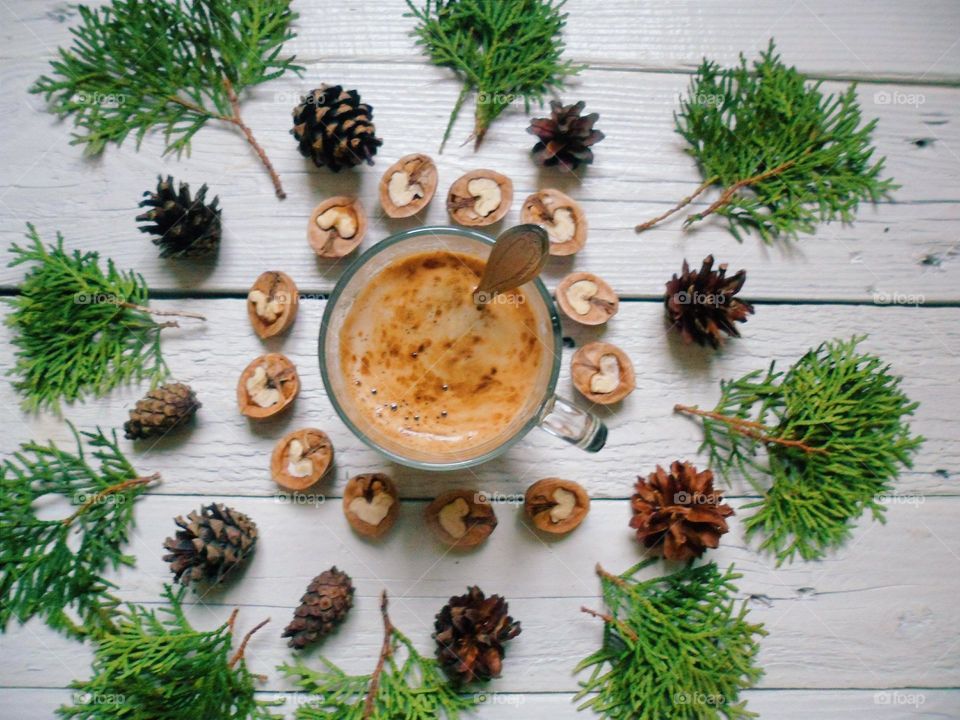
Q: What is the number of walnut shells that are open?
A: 12